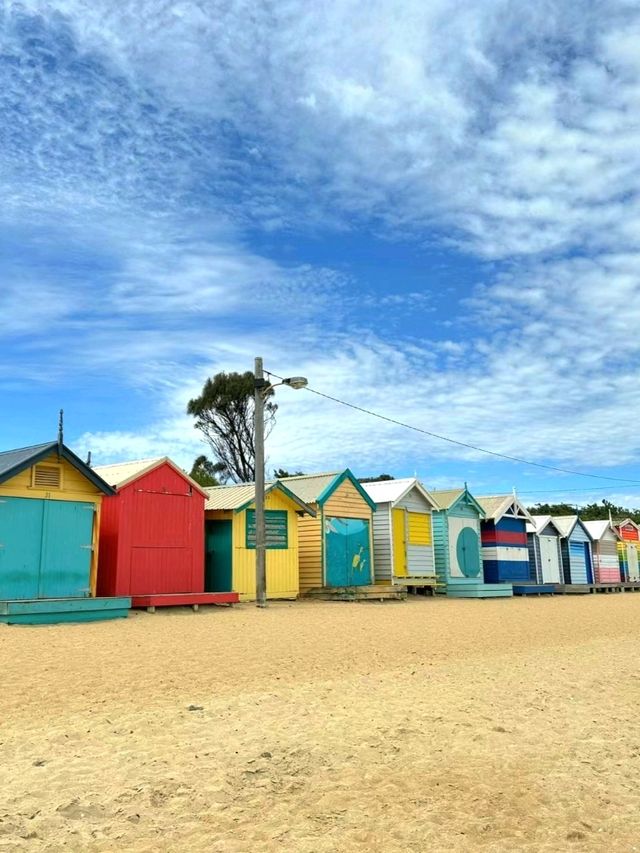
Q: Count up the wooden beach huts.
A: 11